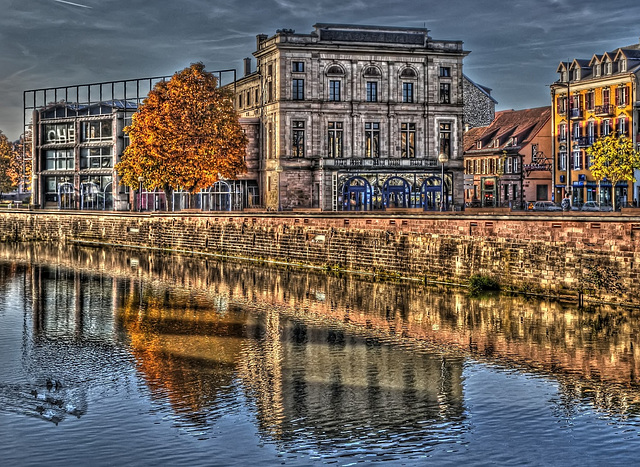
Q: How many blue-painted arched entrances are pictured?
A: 3